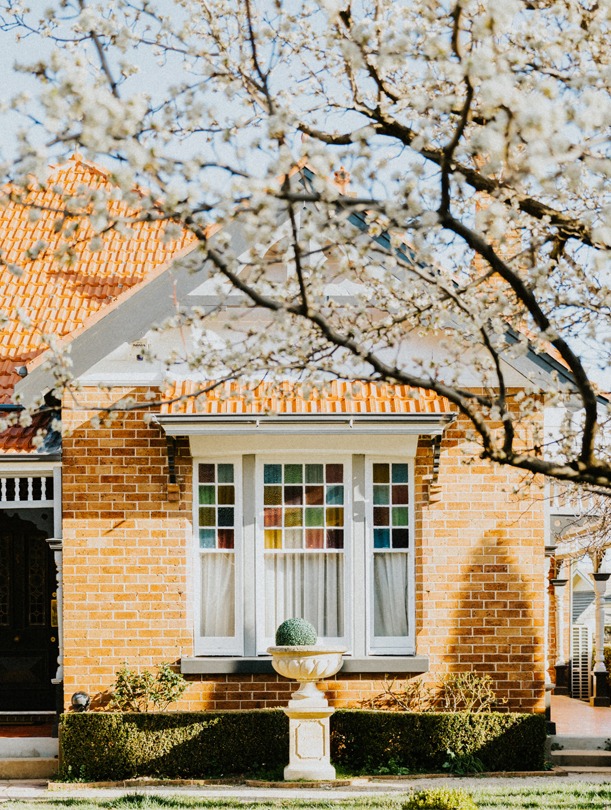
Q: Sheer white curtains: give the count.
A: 3